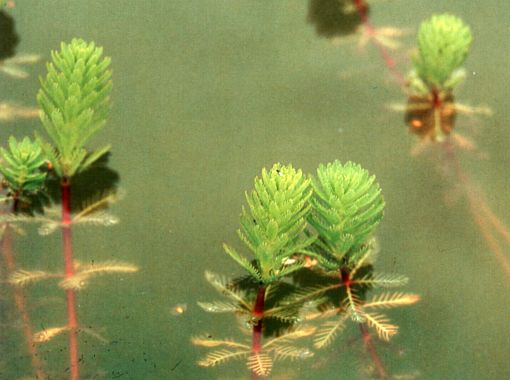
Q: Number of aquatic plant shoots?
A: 5